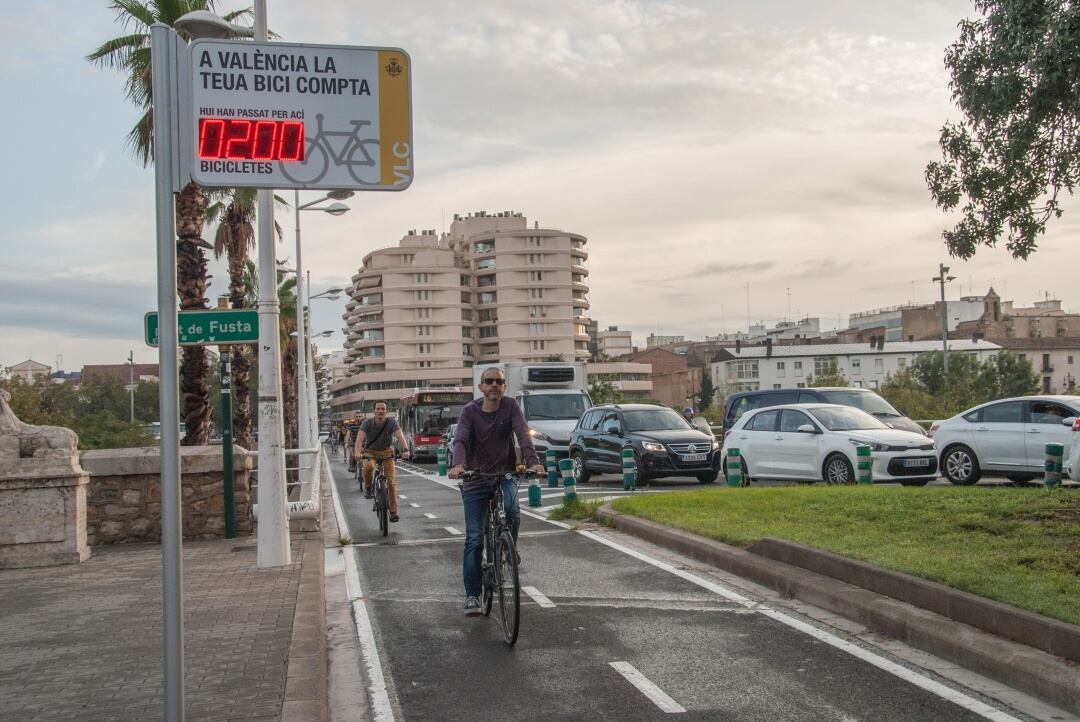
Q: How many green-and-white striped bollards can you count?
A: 8